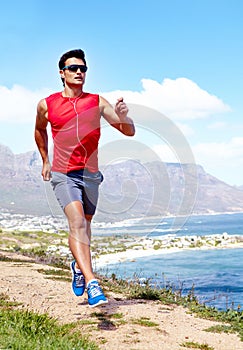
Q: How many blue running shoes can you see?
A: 2